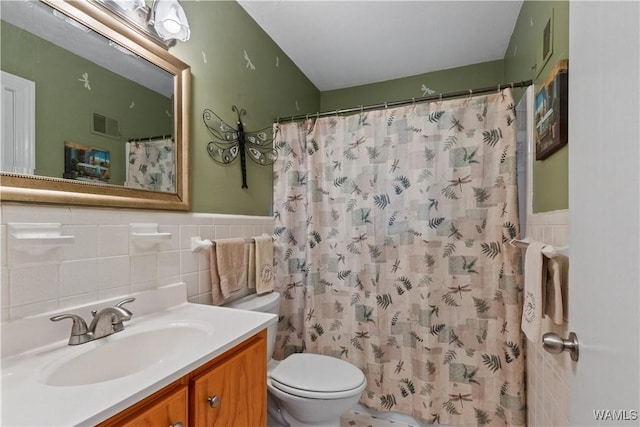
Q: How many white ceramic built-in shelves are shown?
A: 2